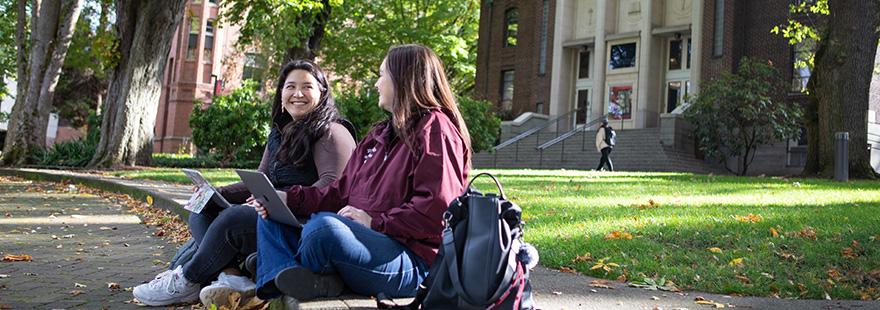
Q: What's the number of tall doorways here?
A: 3